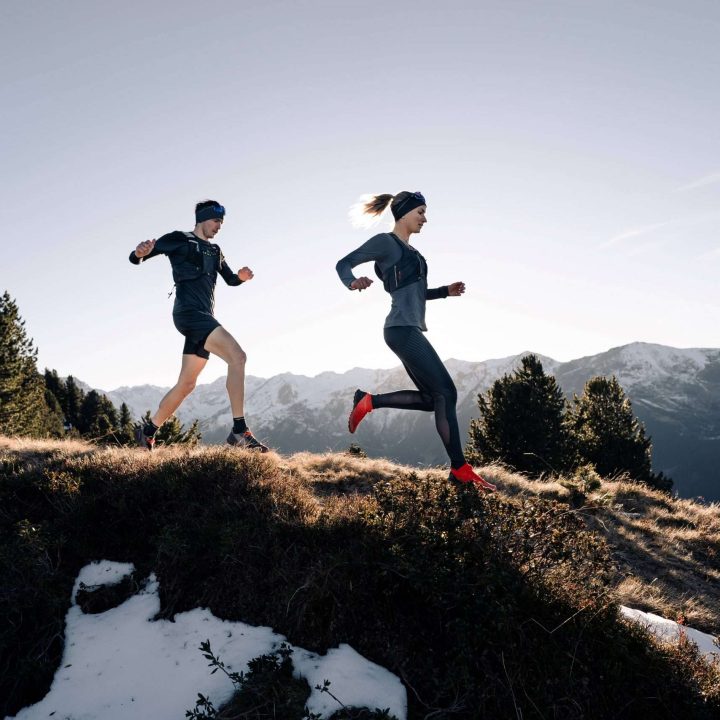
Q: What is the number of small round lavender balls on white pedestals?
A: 0